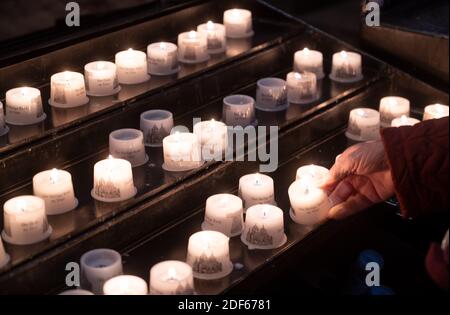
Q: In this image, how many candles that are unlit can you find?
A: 5